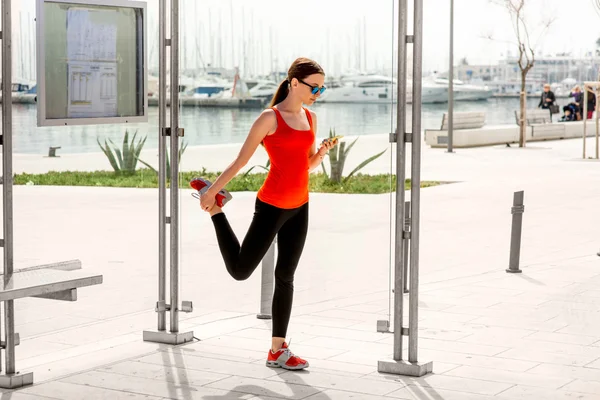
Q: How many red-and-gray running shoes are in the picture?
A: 2